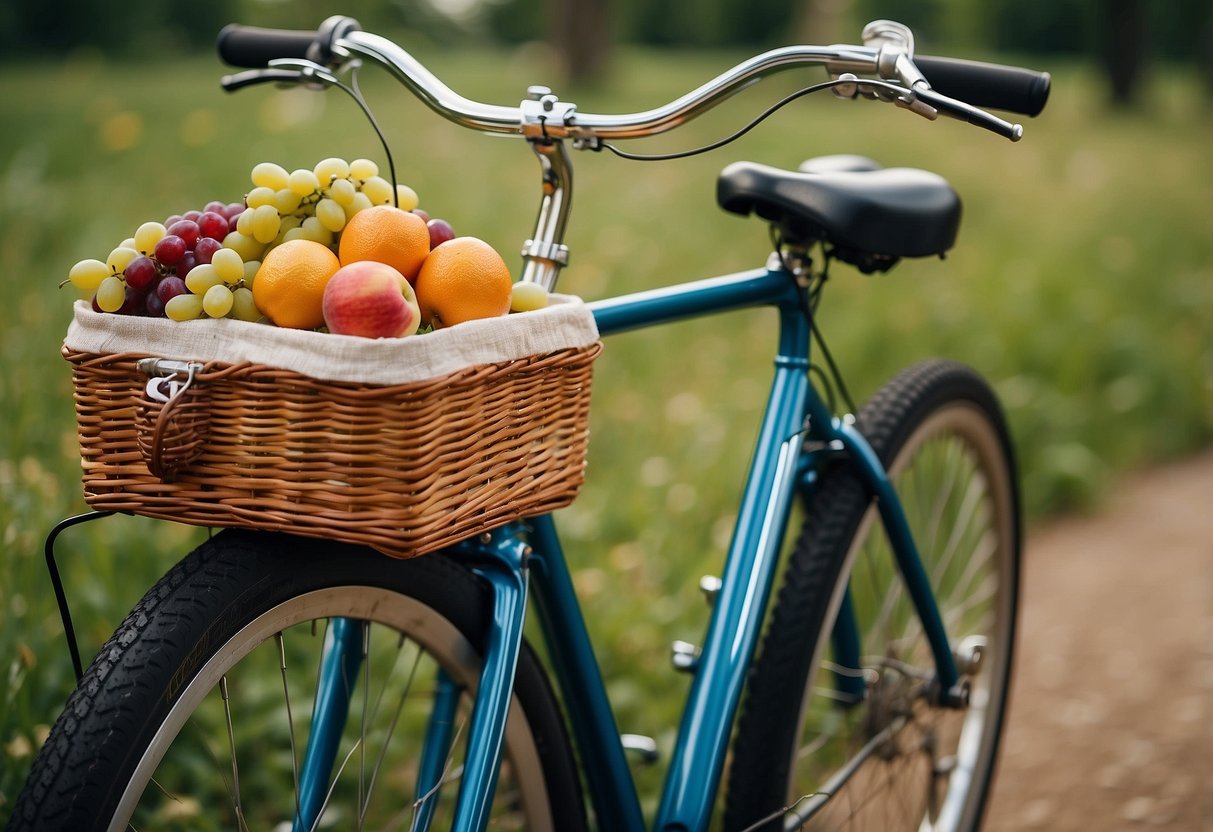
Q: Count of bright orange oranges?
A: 3